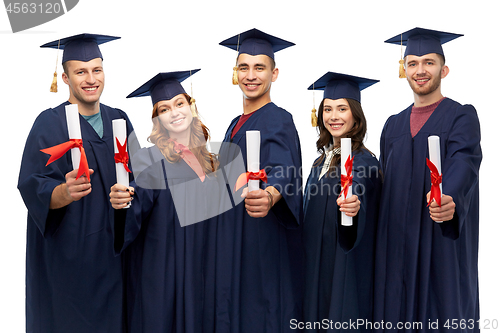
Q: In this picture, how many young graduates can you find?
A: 5